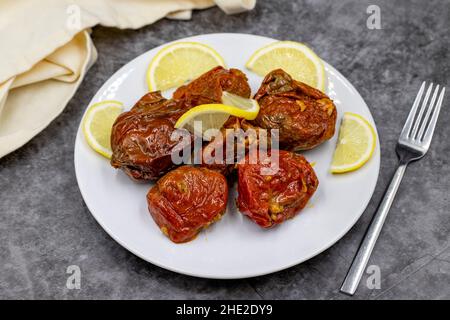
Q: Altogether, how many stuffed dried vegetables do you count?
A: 6